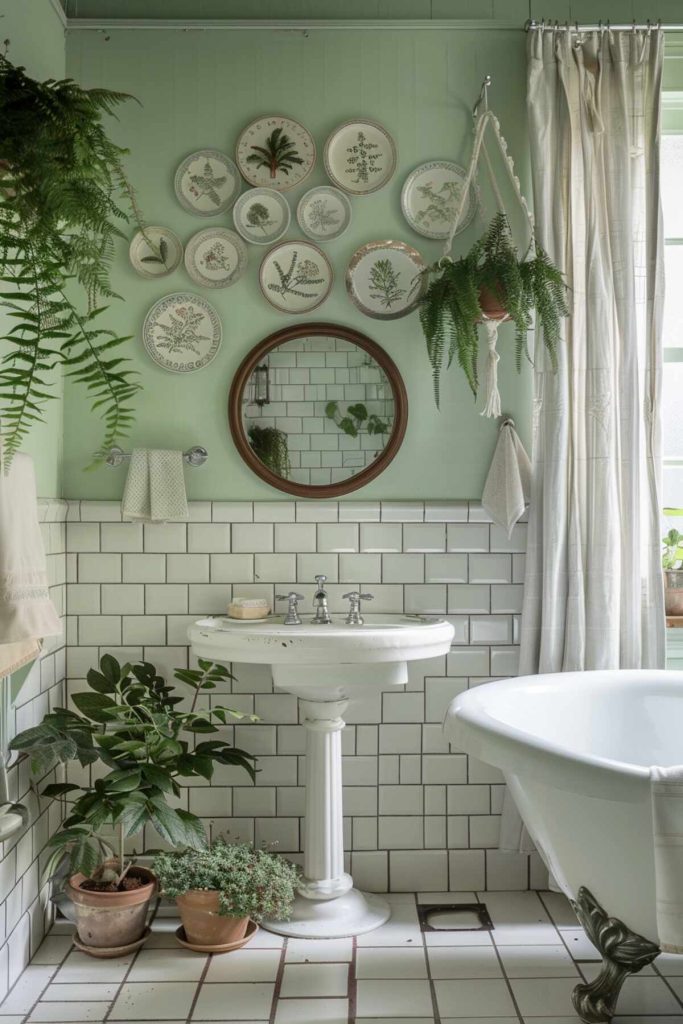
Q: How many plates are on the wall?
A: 11